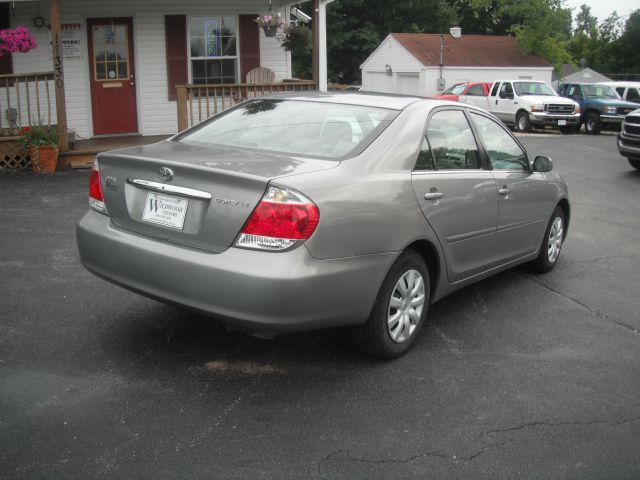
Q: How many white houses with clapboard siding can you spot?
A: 2